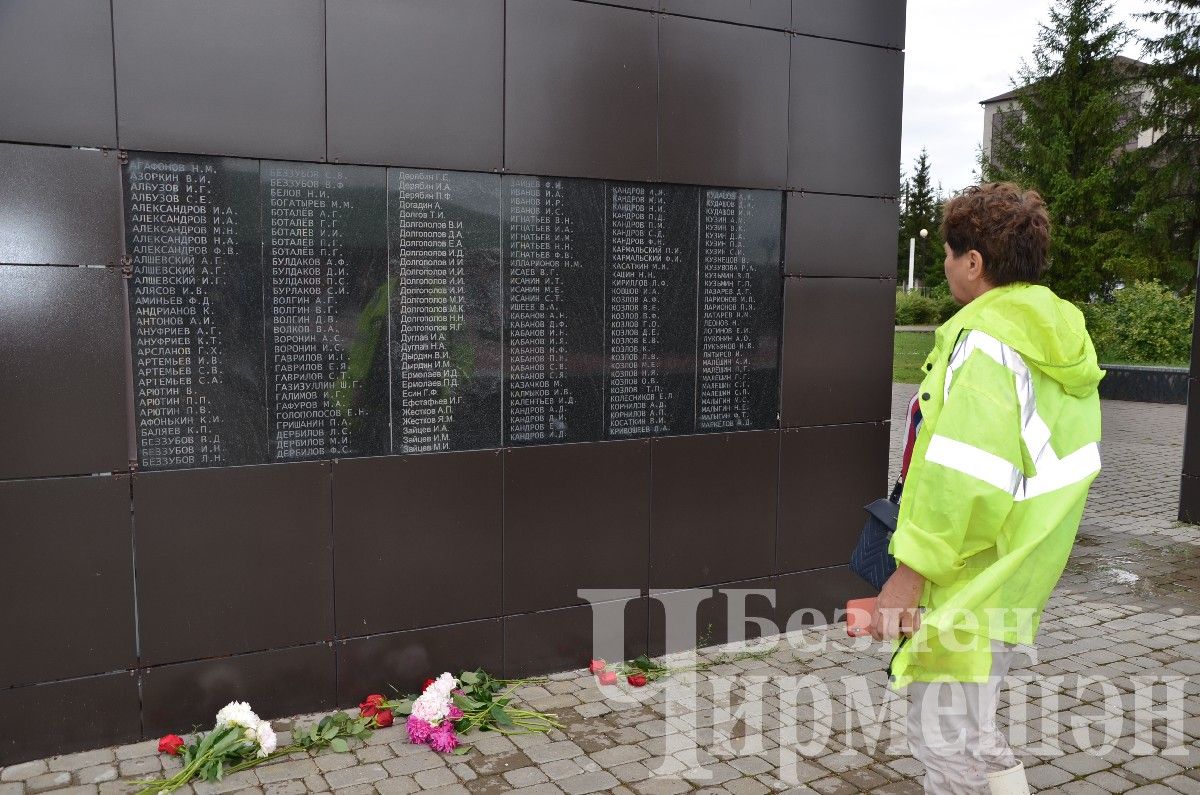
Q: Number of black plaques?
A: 6